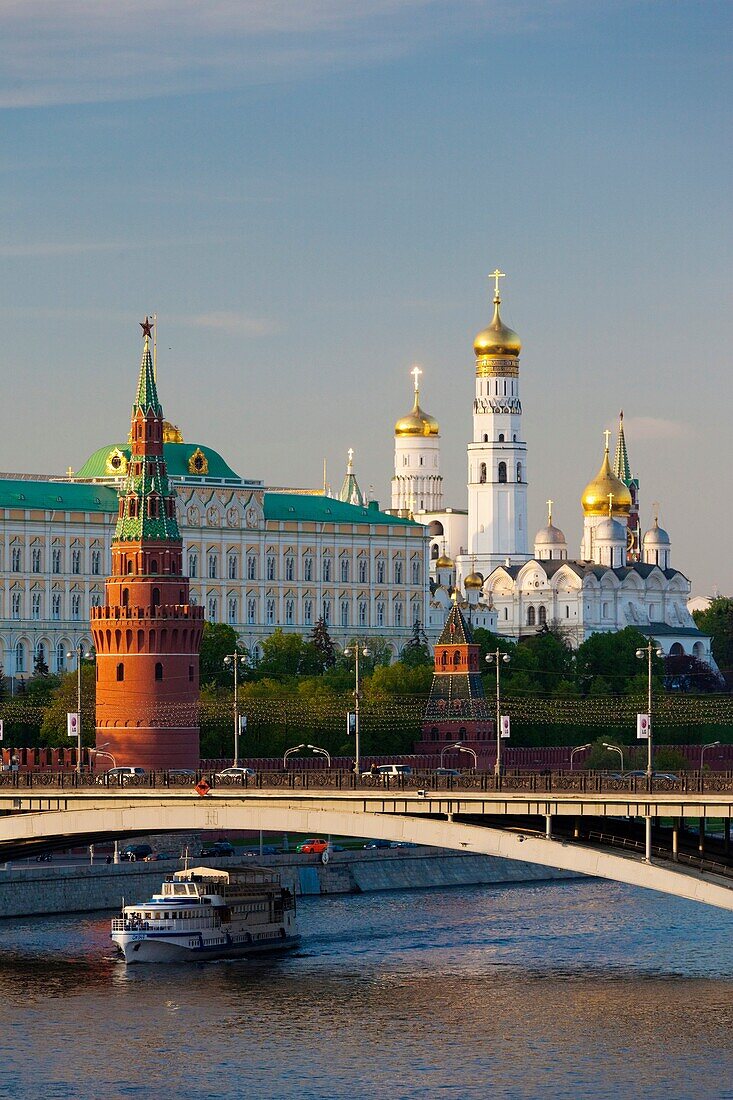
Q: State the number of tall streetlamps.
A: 5